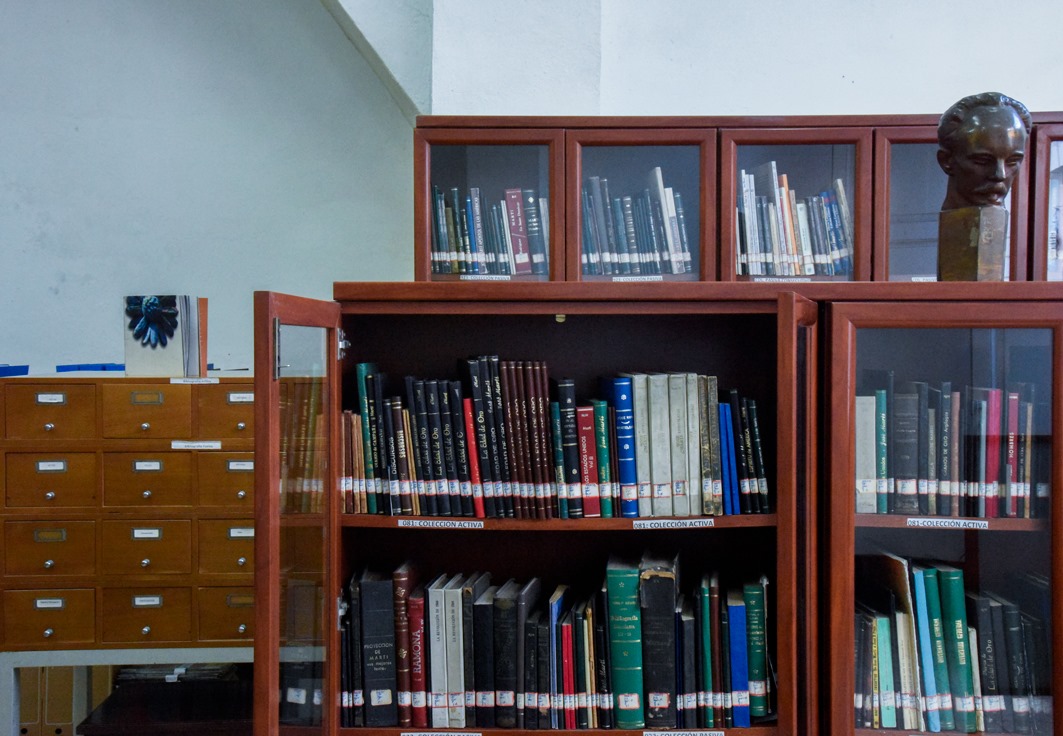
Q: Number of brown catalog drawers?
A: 12